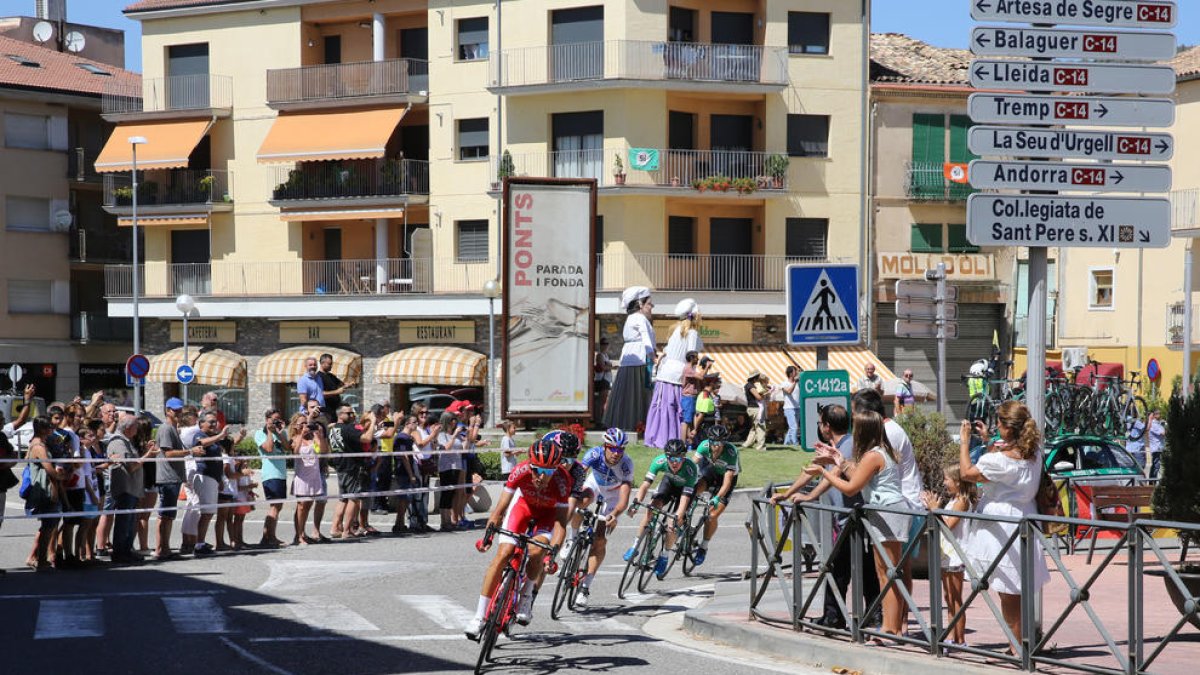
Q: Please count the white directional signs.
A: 7